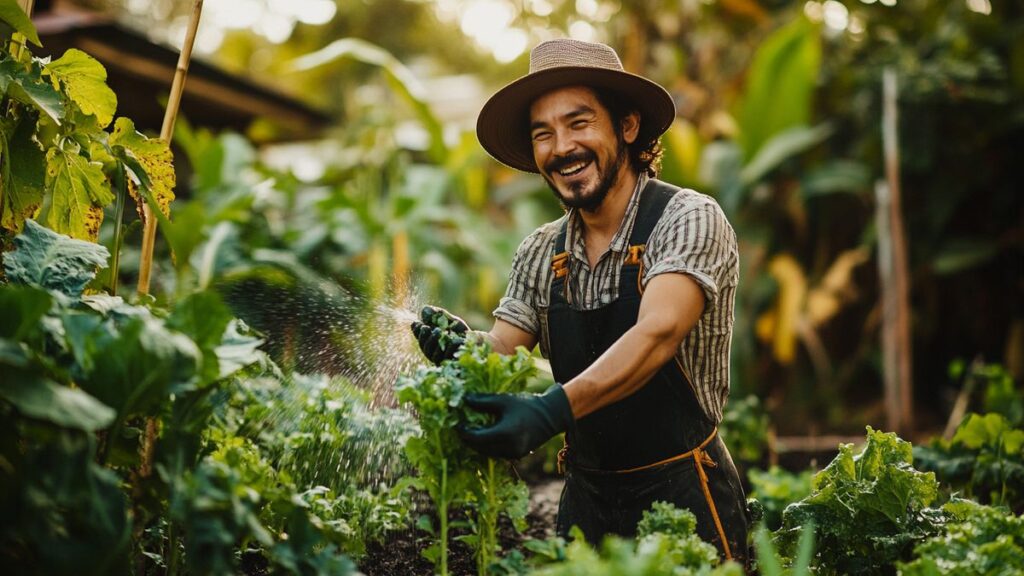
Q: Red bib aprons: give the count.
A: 0